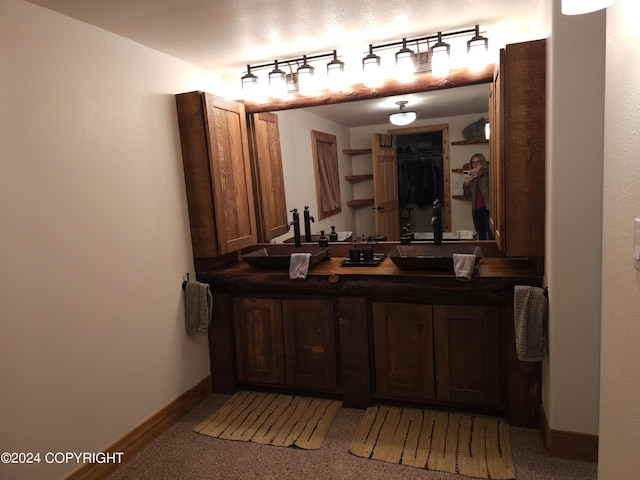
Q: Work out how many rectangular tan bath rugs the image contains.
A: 2